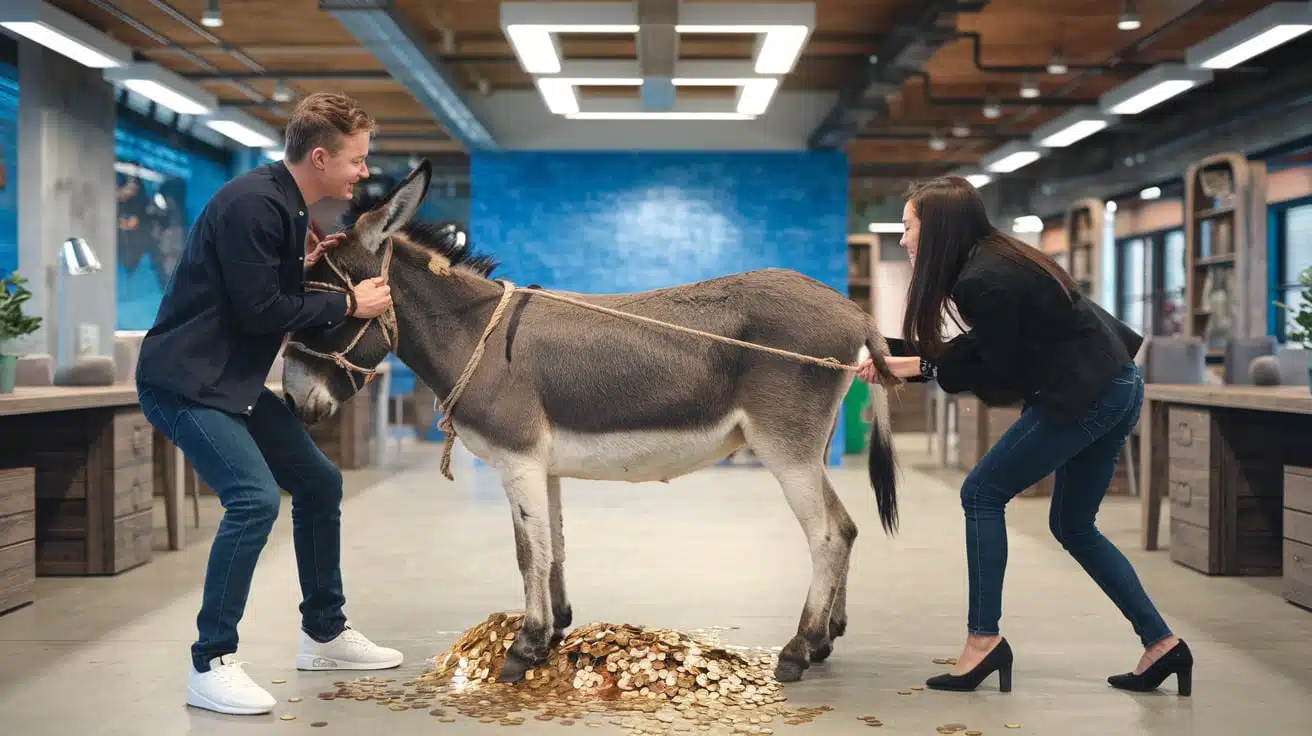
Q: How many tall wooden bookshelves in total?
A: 3